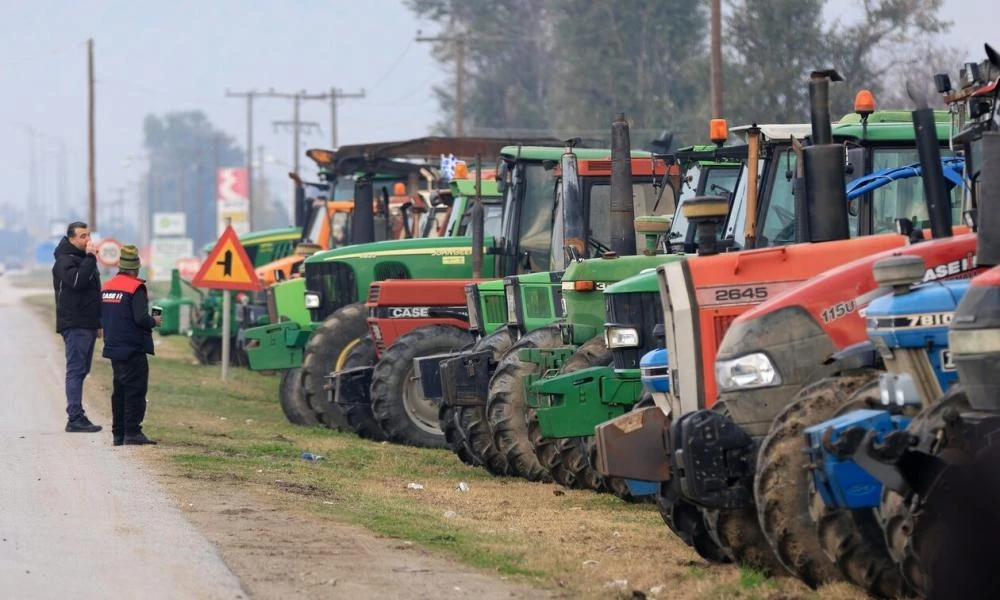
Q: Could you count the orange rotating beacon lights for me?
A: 4